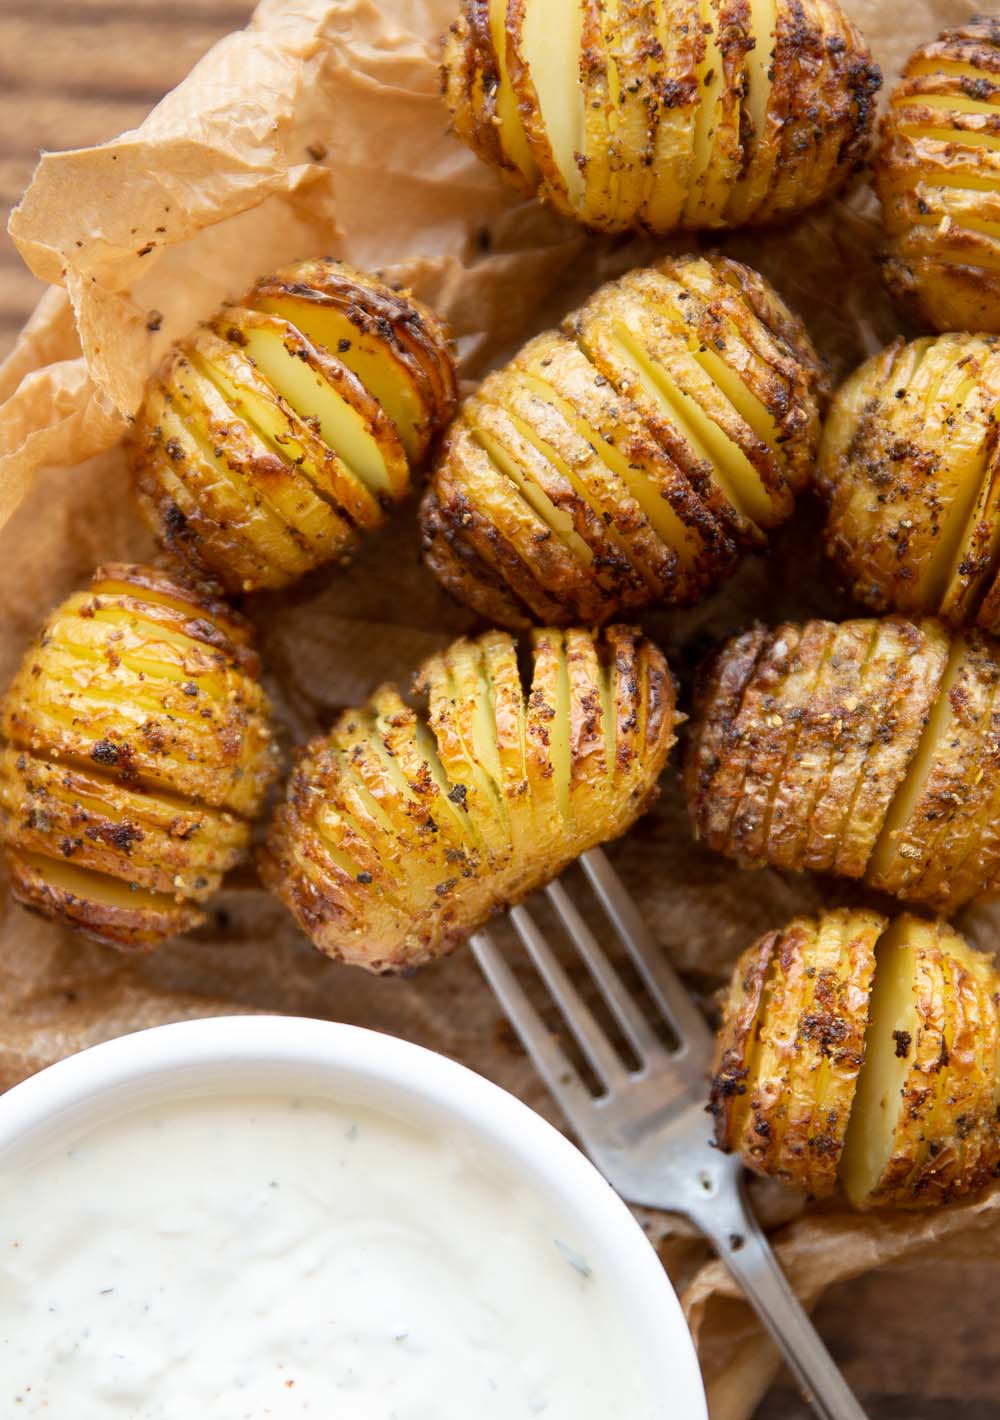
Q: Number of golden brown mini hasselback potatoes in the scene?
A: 9